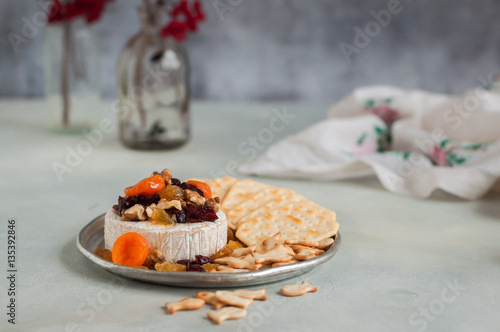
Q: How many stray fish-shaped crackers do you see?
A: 6